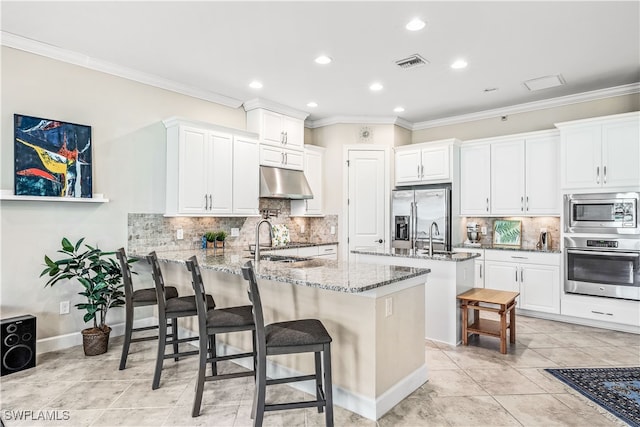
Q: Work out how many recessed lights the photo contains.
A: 7